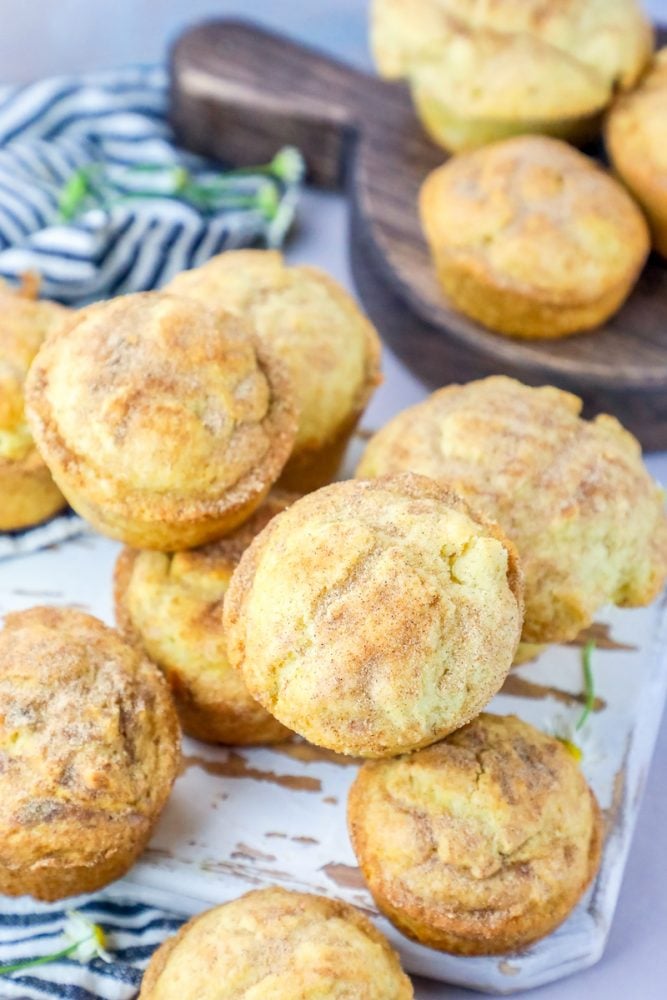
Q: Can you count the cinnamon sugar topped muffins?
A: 12